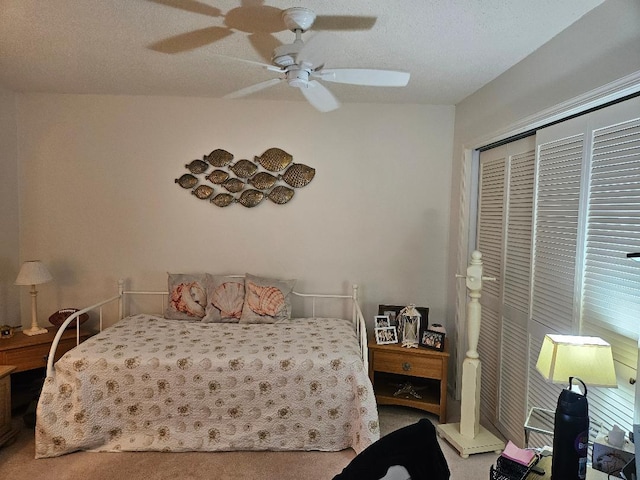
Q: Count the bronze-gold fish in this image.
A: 13